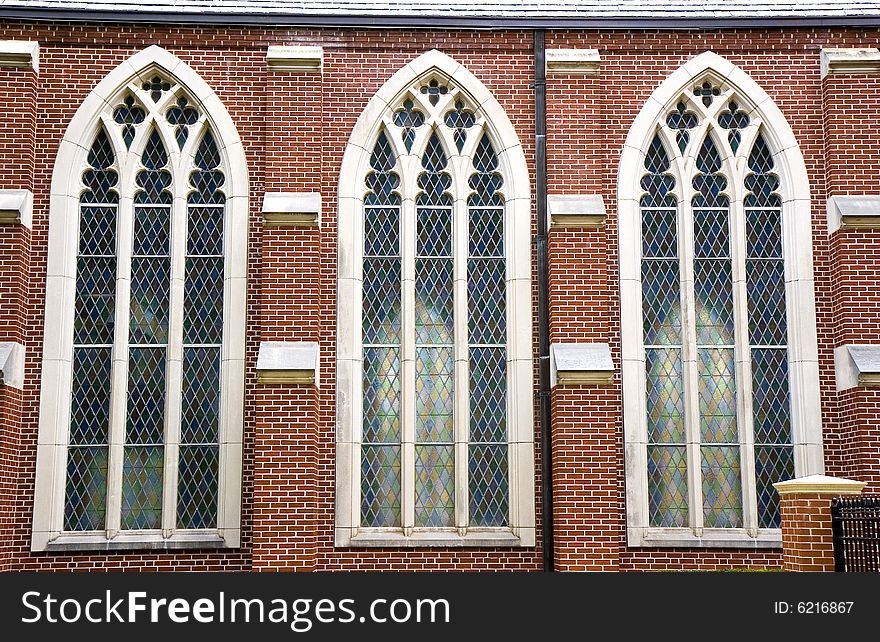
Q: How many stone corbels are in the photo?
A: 12